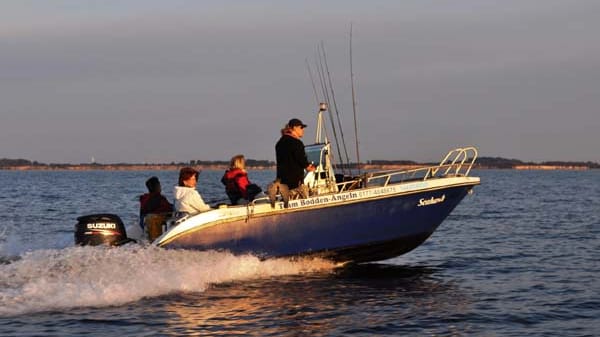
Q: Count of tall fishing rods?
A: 5